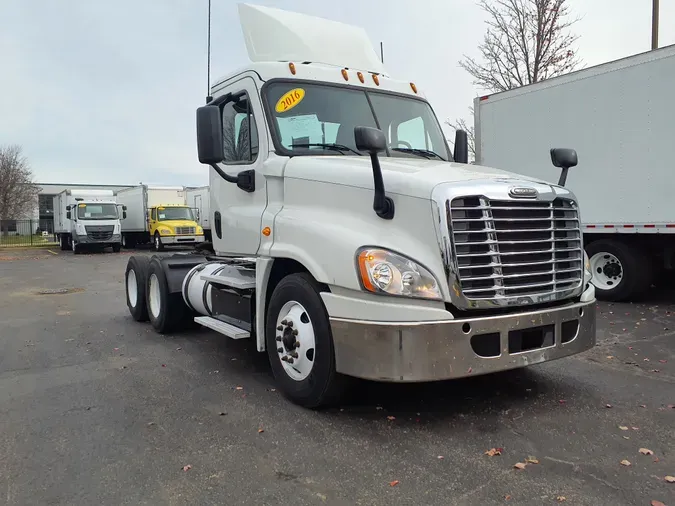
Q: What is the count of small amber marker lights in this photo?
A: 6